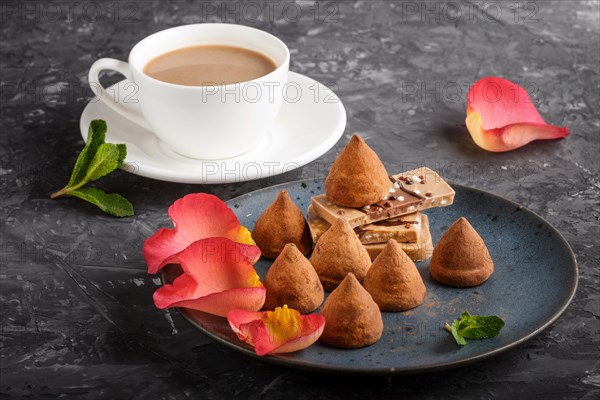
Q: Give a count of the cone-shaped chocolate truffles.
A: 7